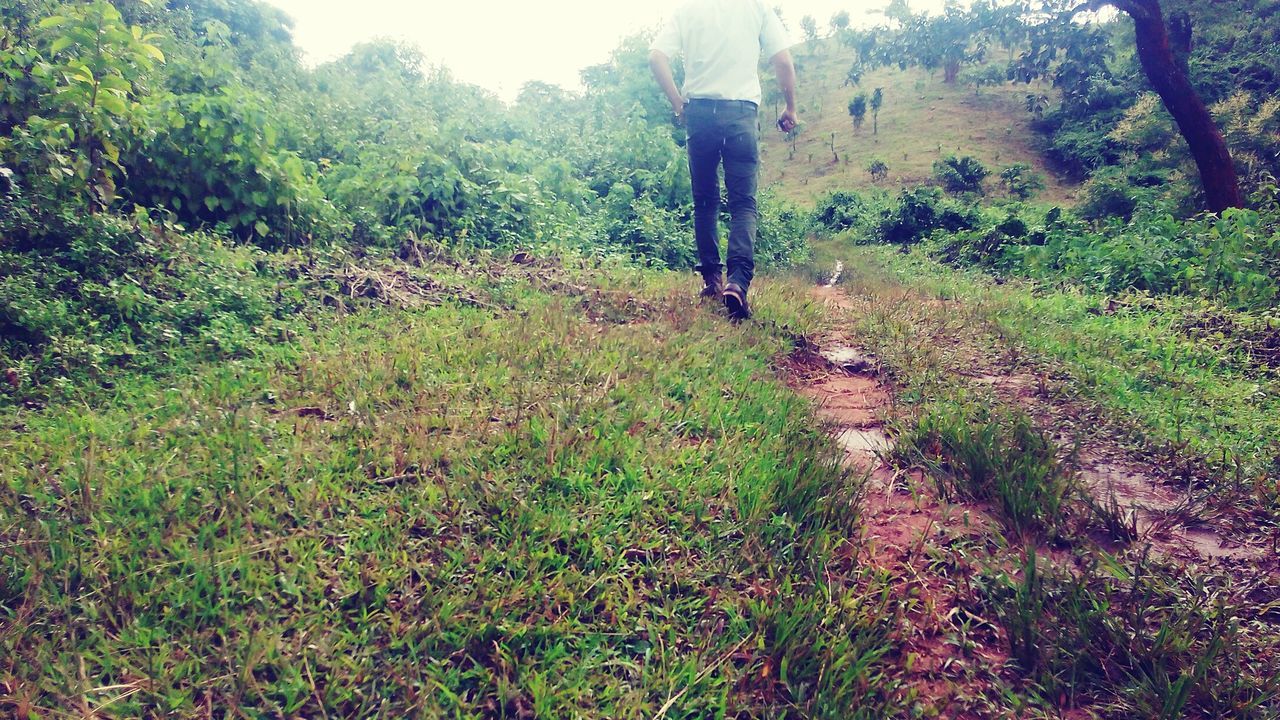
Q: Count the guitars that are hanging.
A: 0